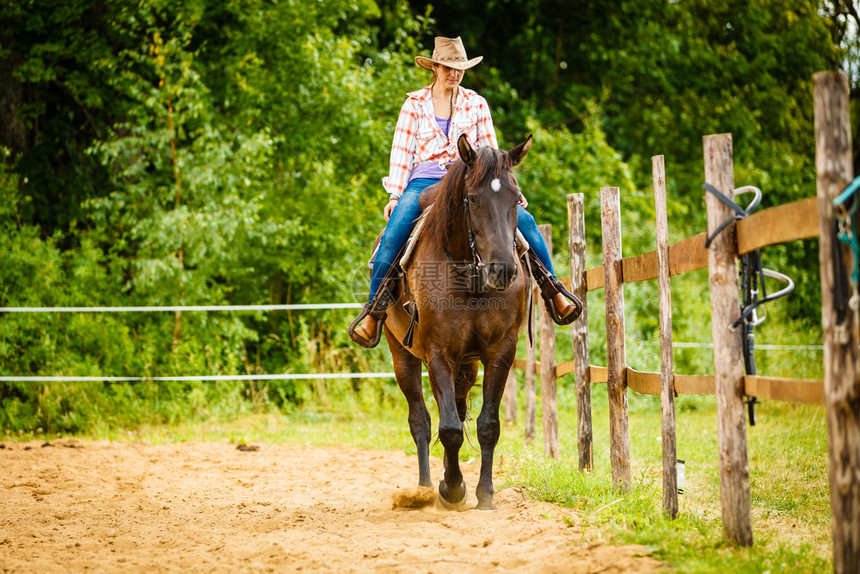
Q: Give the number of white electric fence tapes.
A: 2